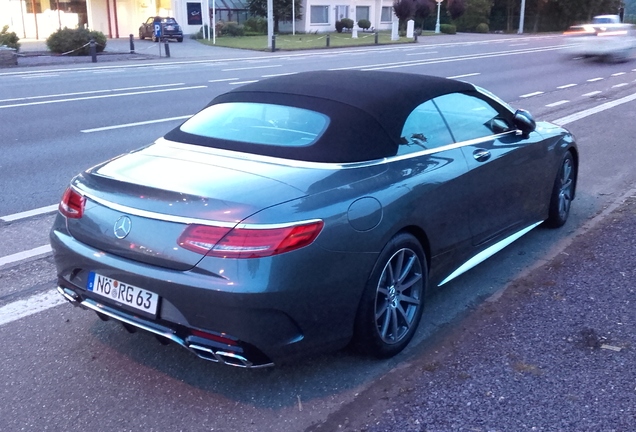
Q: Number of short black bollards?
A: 7